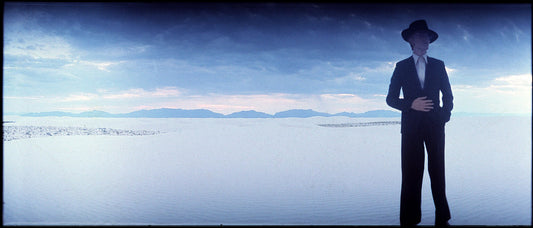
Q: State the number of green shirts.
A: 0